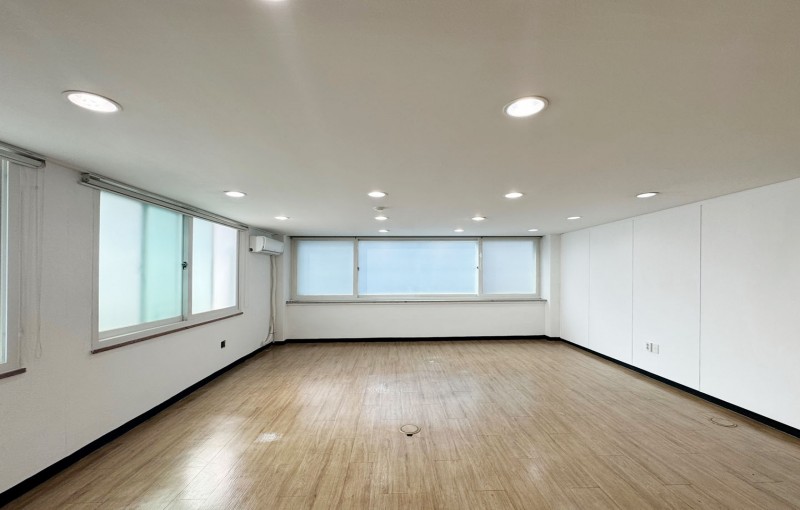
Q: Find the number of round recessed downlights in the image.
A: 14